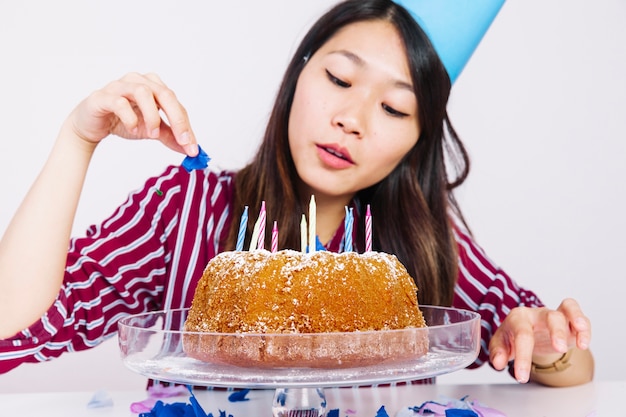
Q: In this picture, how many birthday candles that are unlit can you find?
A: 9